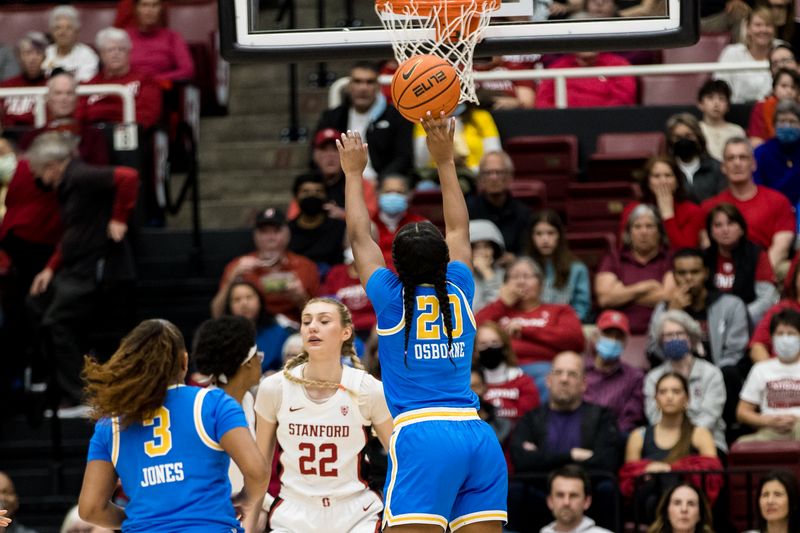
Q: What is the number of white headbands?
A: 1